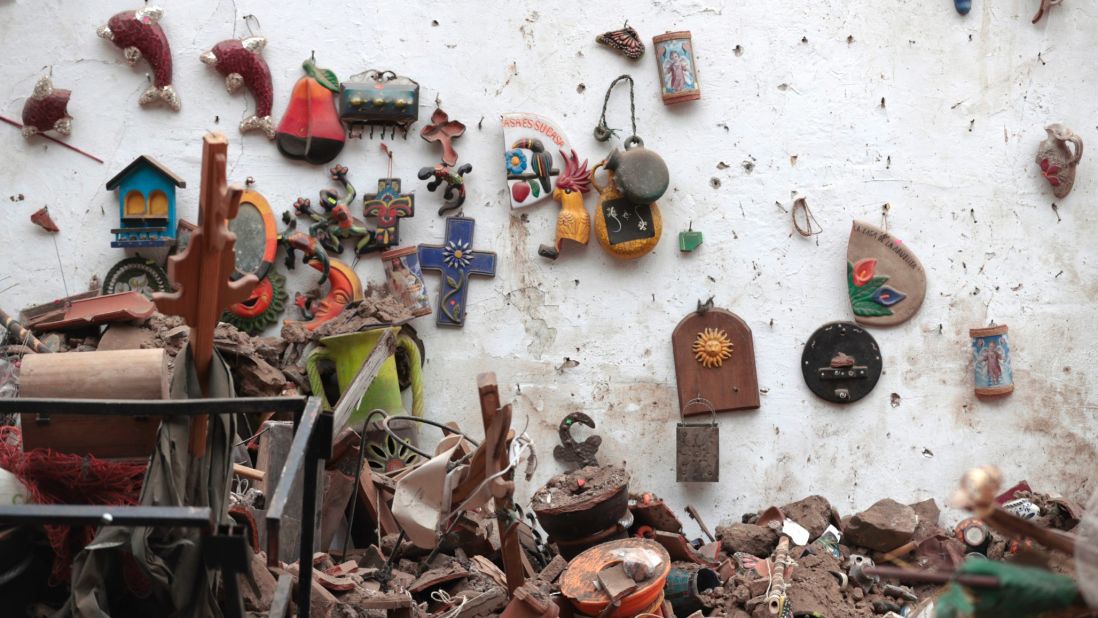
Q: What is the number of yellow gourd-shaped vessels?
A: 1